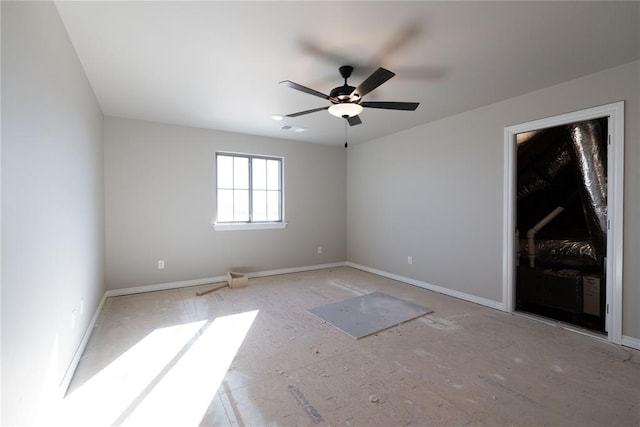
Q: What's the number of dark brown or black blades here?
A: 5